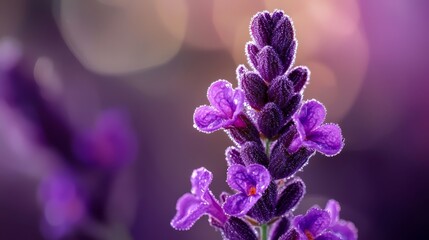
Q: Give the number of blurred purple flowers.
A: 2